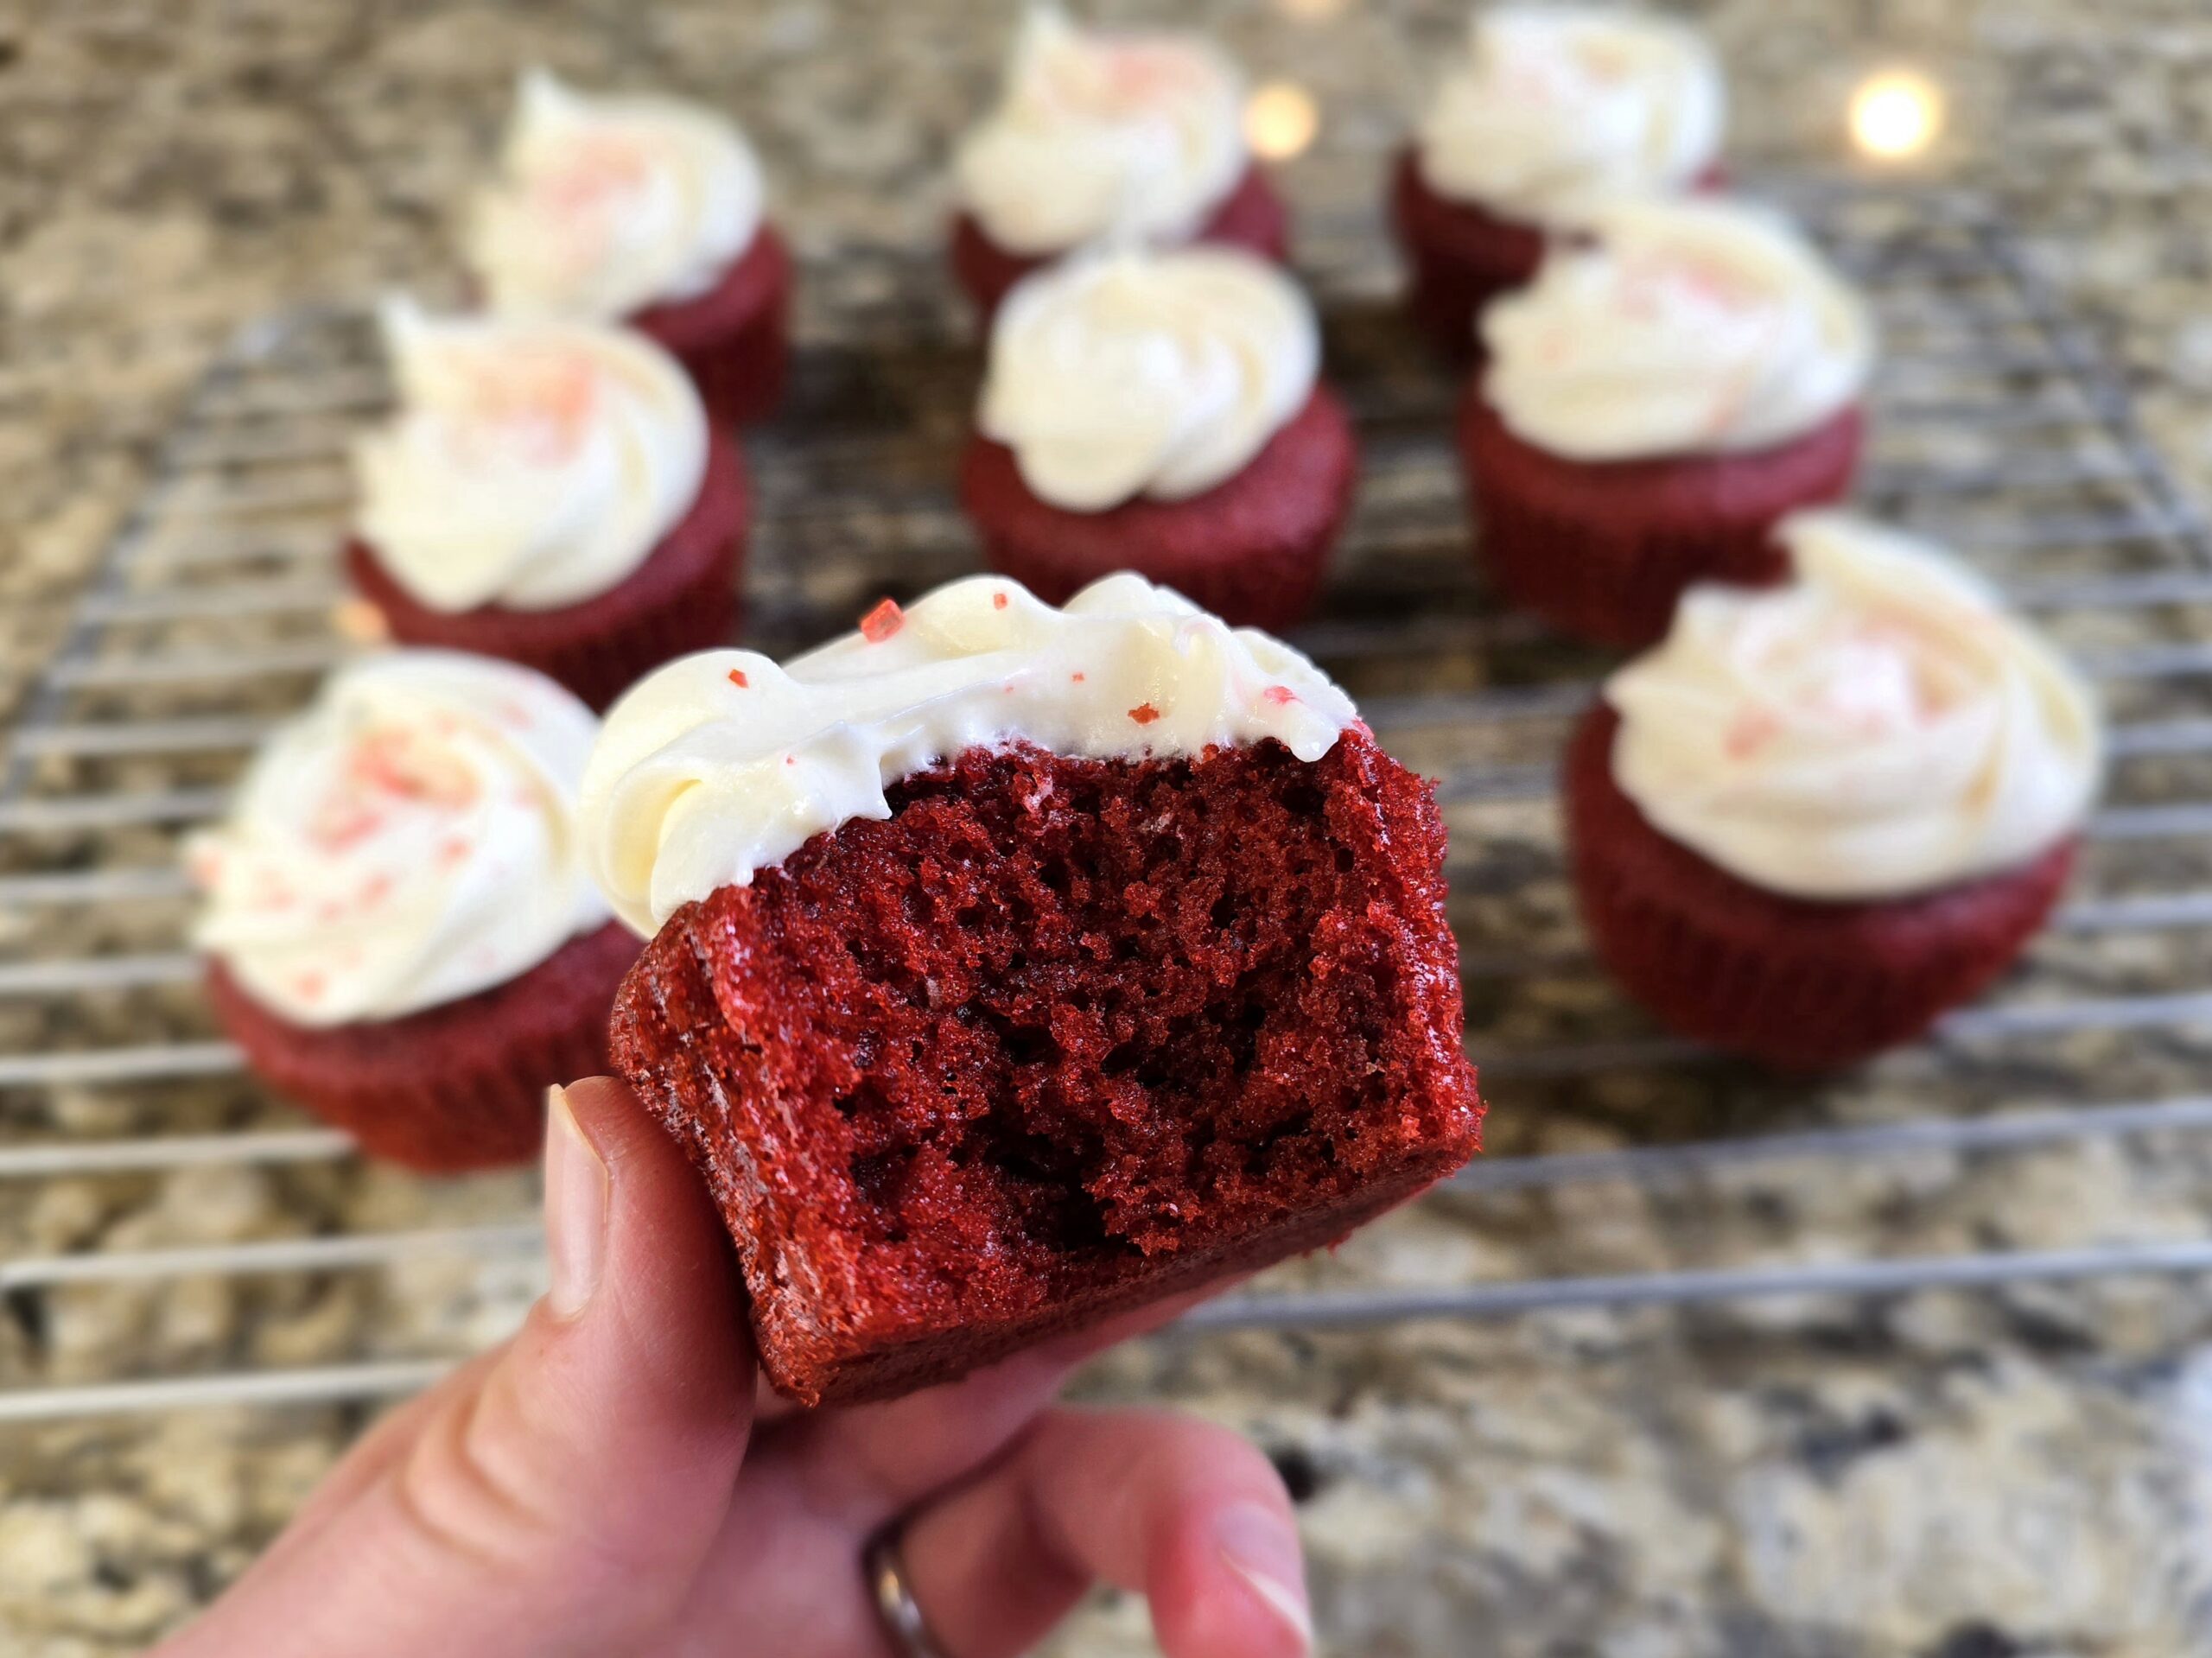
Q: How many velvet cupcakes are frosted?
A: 9